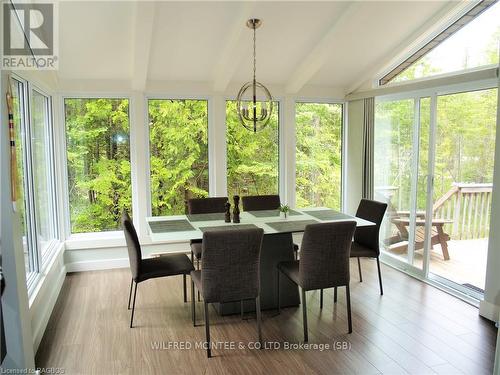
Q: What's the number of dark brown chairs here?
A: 6